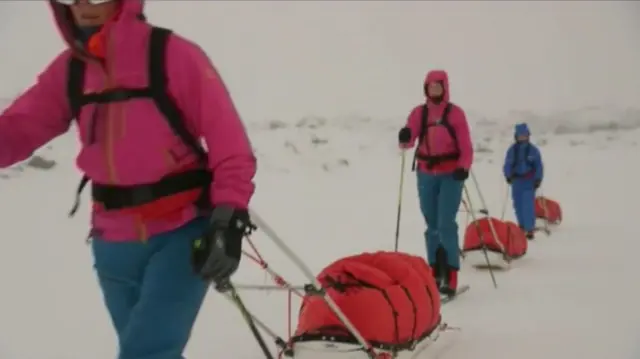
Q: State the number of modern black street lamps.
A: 0